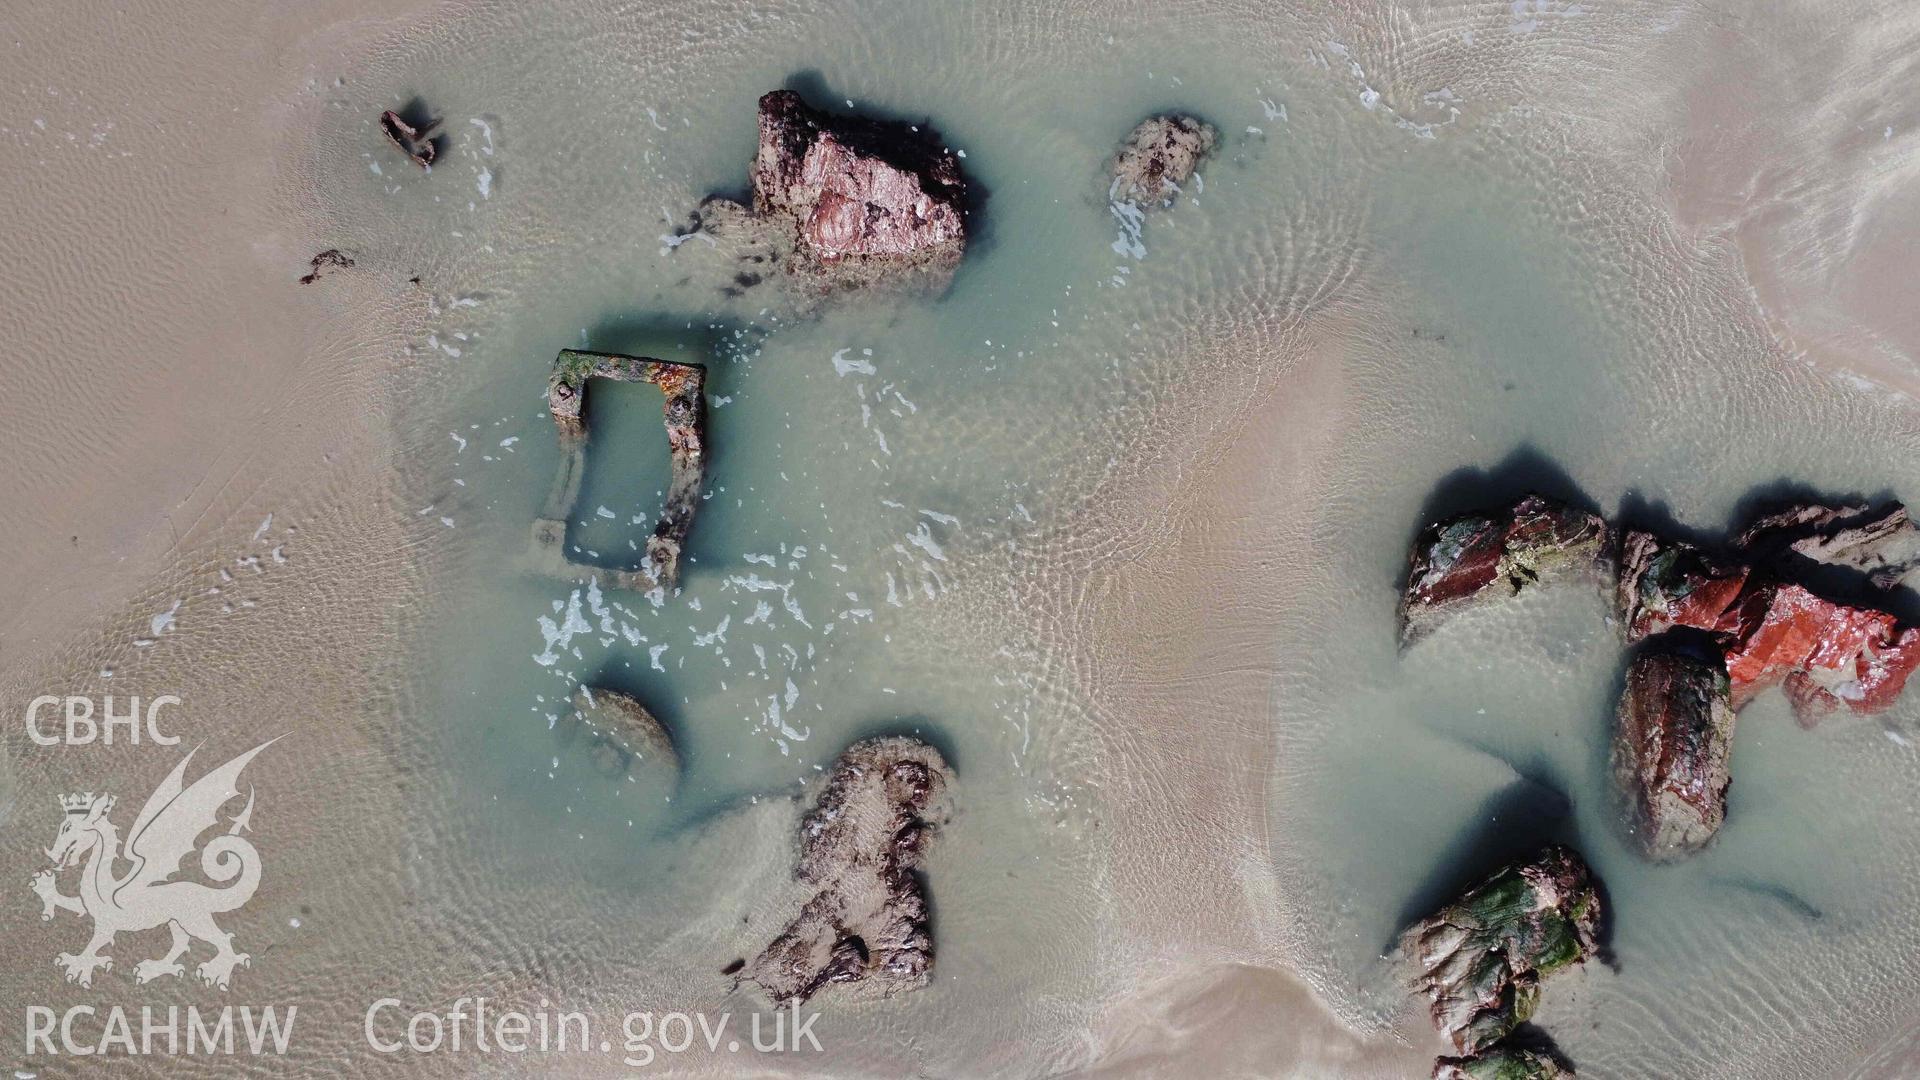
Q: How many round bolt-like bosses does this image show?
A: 4